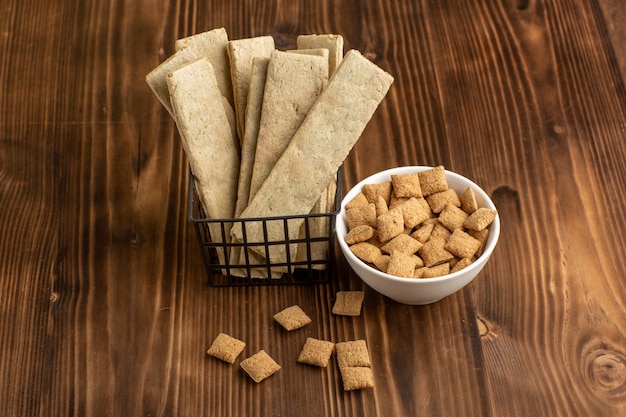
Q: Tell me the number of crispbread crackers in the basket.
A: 9